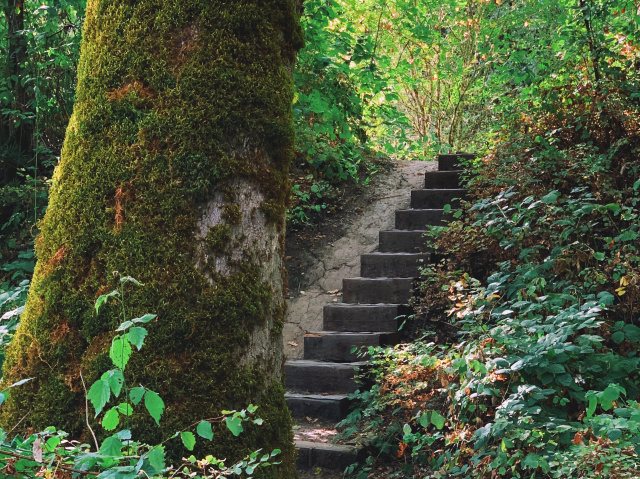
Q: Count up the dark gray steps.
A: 12